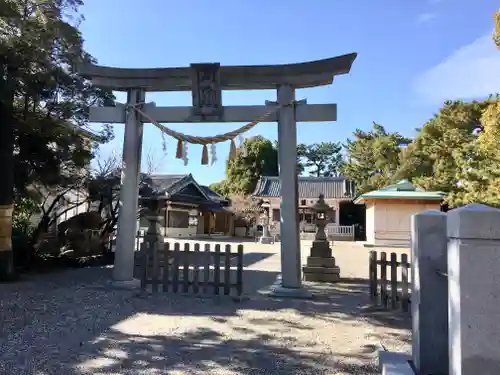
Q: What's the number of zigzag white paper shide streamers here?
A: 4